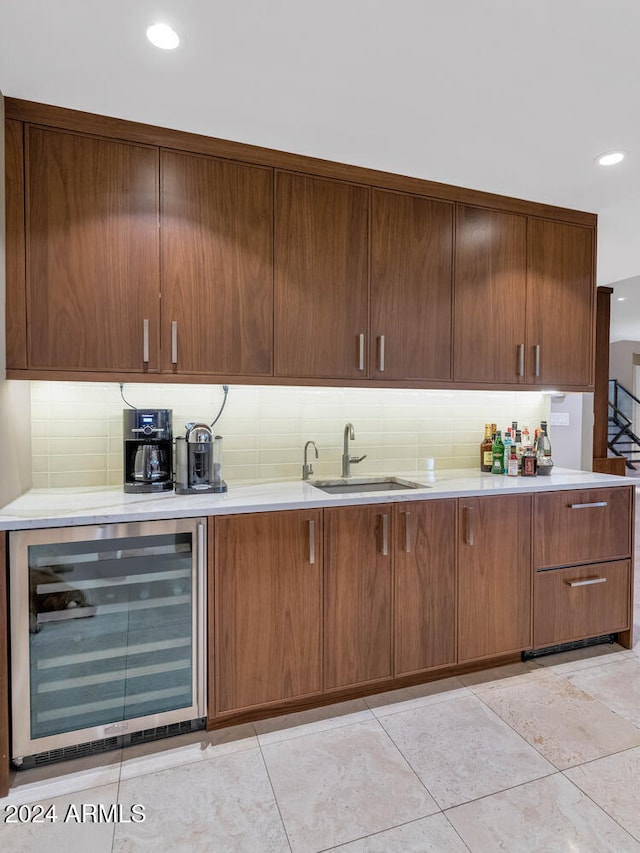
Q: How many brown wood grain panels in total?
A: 12